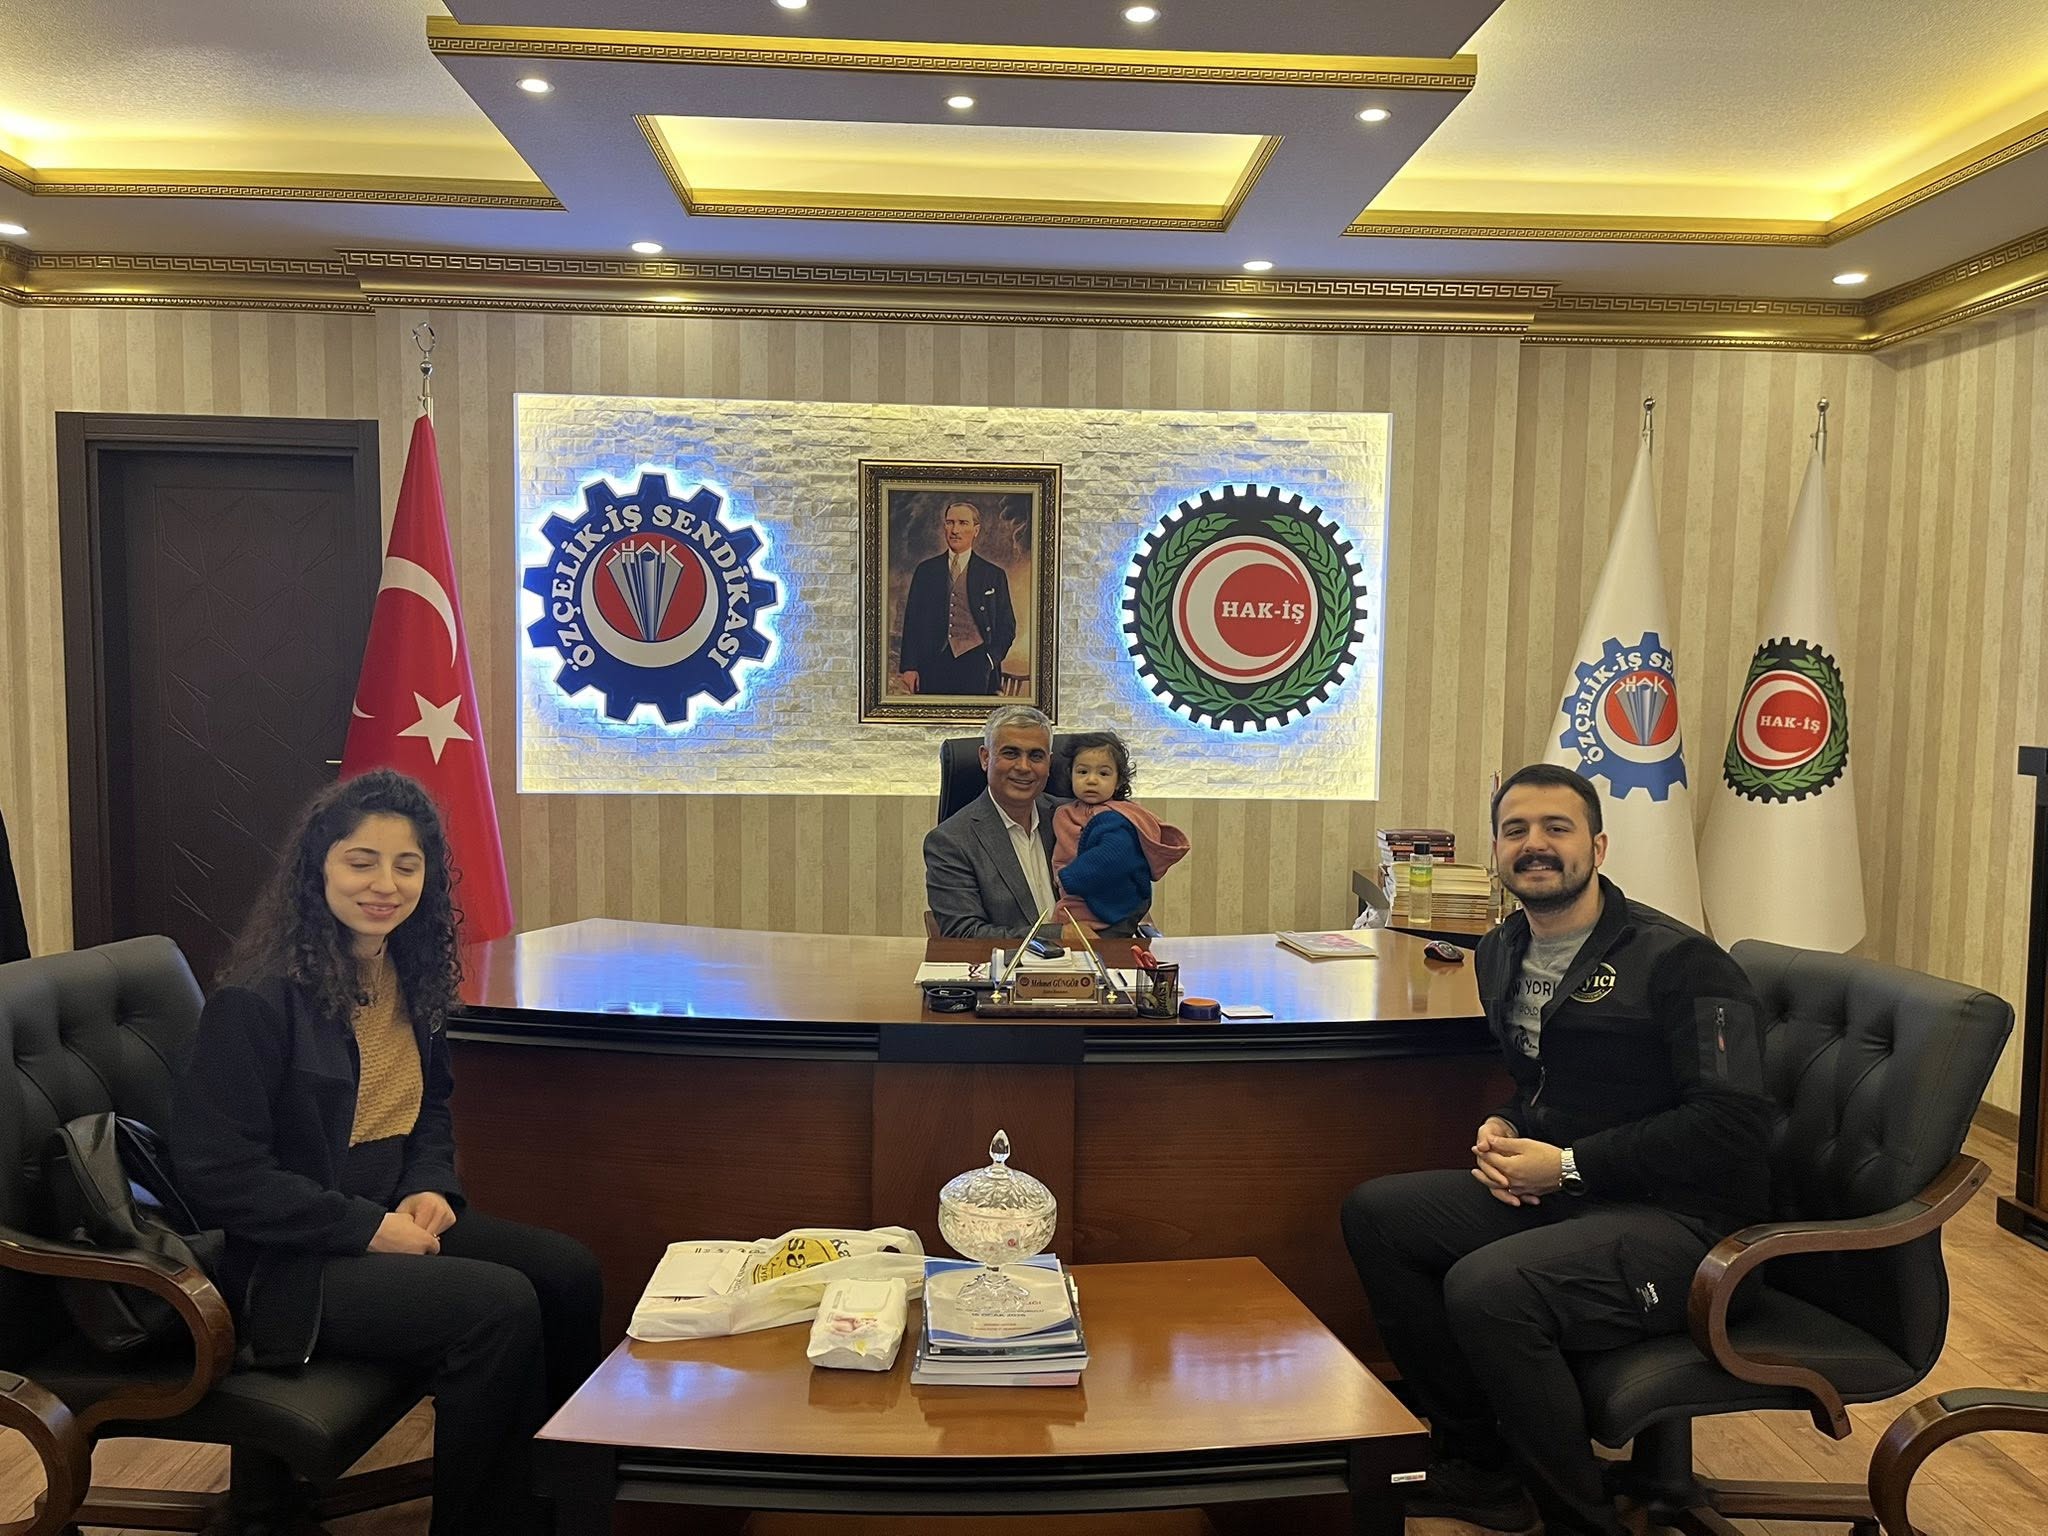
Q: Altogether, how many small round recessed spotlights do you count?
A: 9